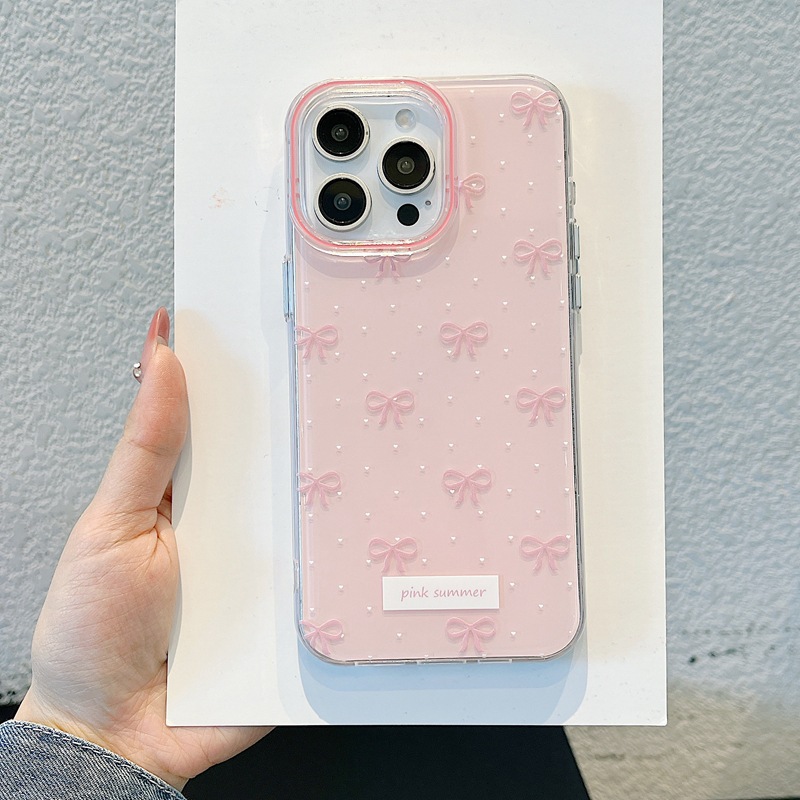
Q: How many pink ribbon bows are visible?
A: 14